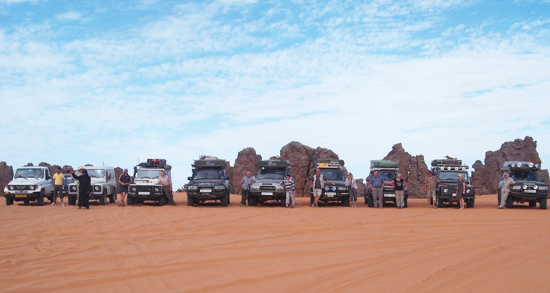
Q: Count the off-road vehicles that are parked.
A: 9